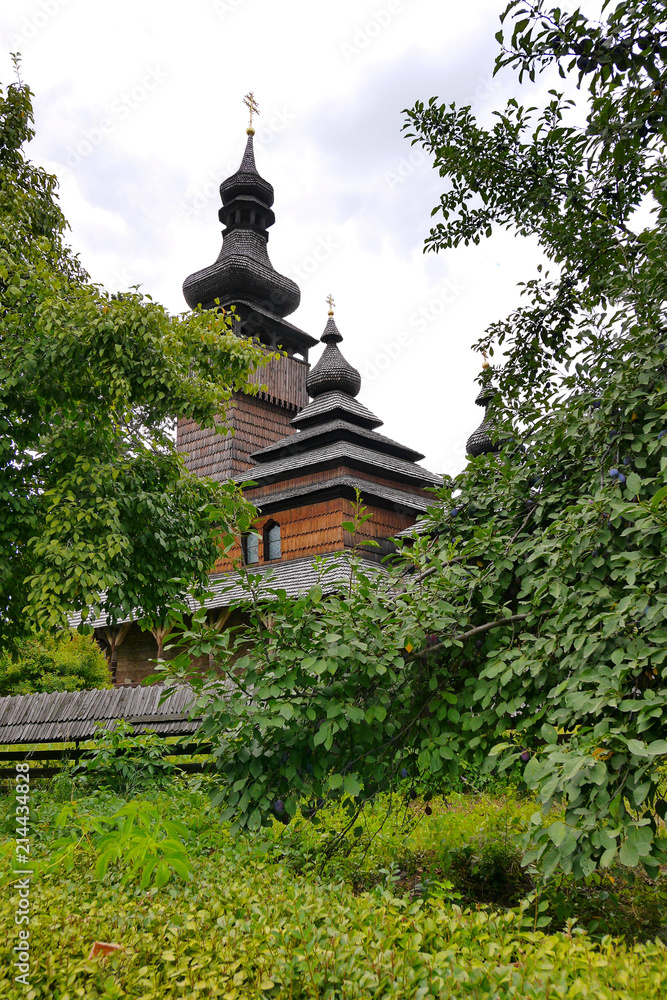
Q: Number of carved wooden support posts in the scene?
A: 4